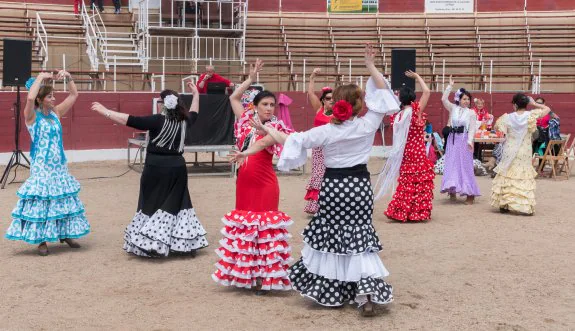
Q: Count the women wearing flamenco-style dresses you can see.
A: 8